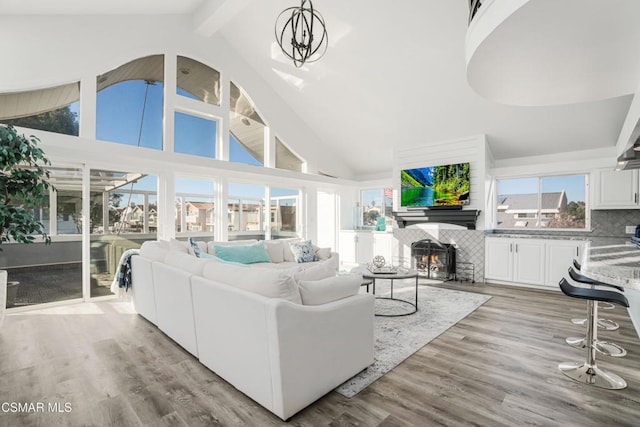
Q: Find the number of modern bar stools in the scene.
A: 3